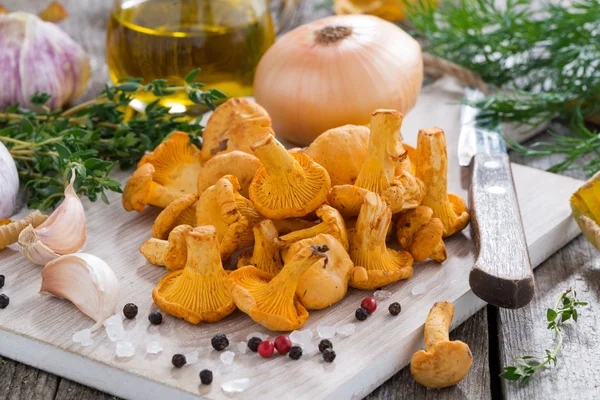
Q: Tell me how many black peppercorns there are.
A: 13